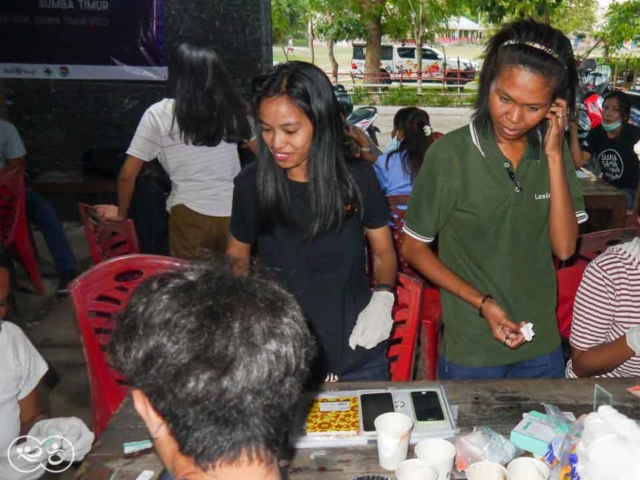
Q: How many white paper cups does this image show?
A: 5